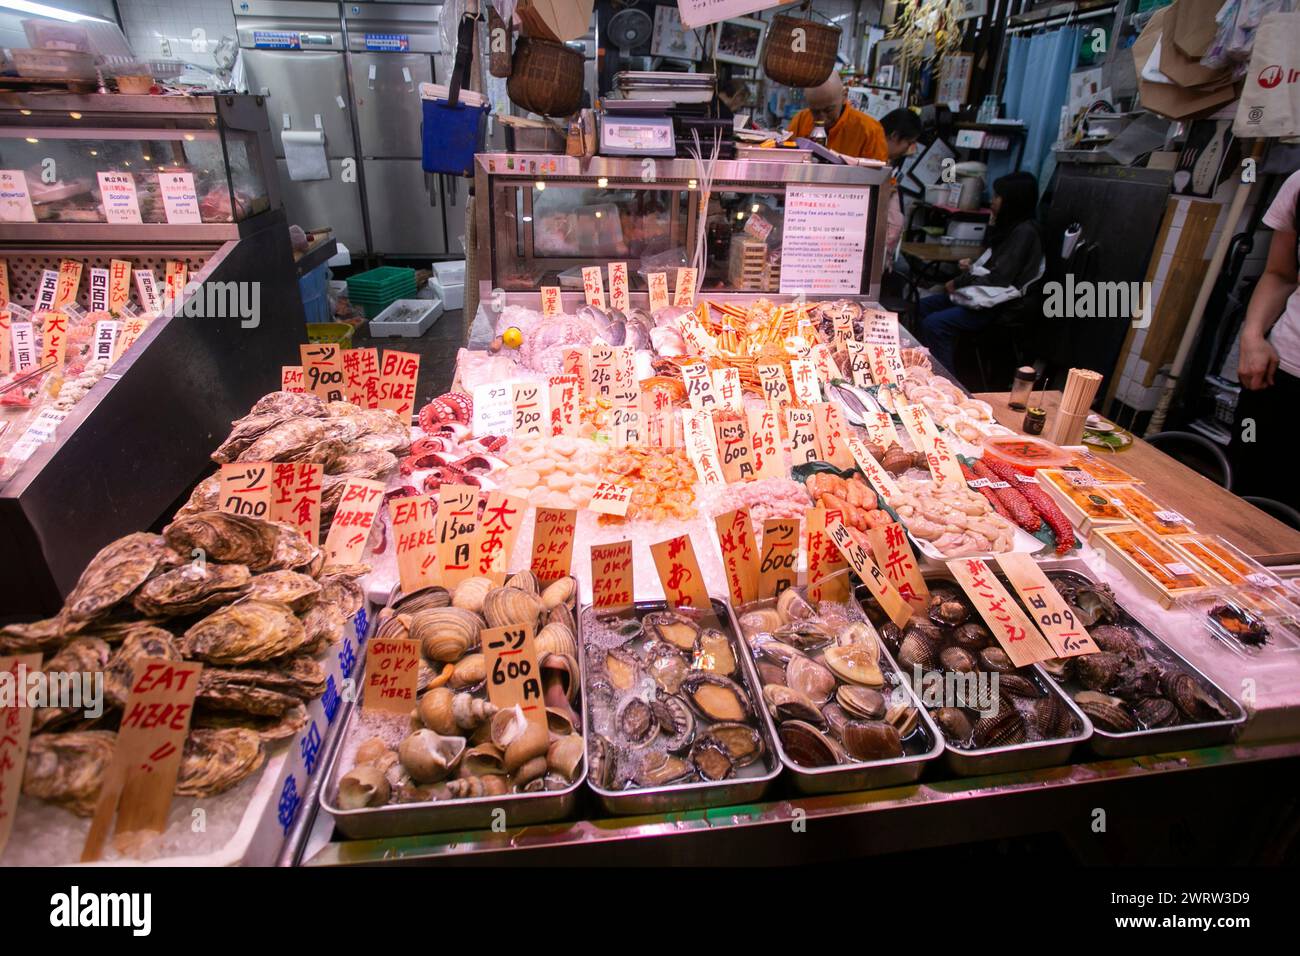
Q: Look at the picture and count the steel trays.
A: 5